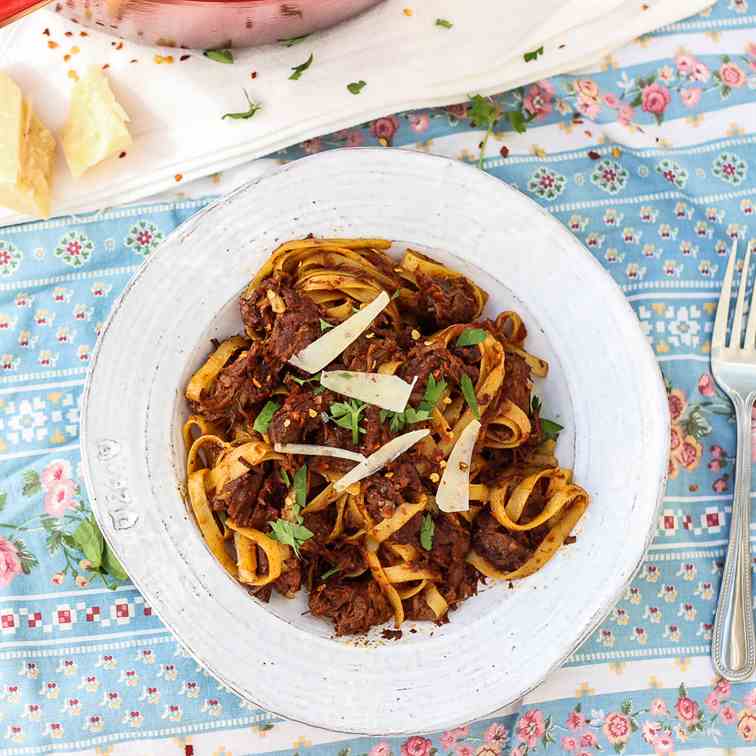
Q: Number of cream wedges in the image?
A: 2